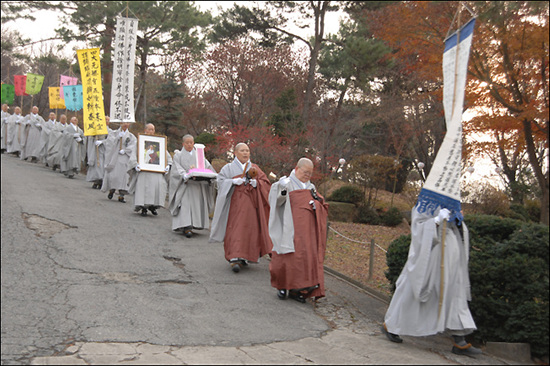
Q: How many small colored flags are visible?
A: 6